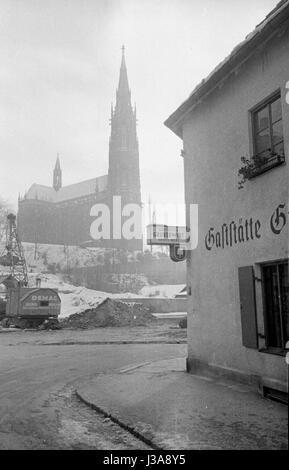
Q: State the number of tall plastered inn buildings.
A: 1